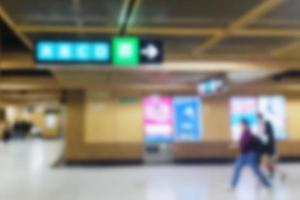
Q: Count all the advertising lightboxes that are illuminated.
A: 4